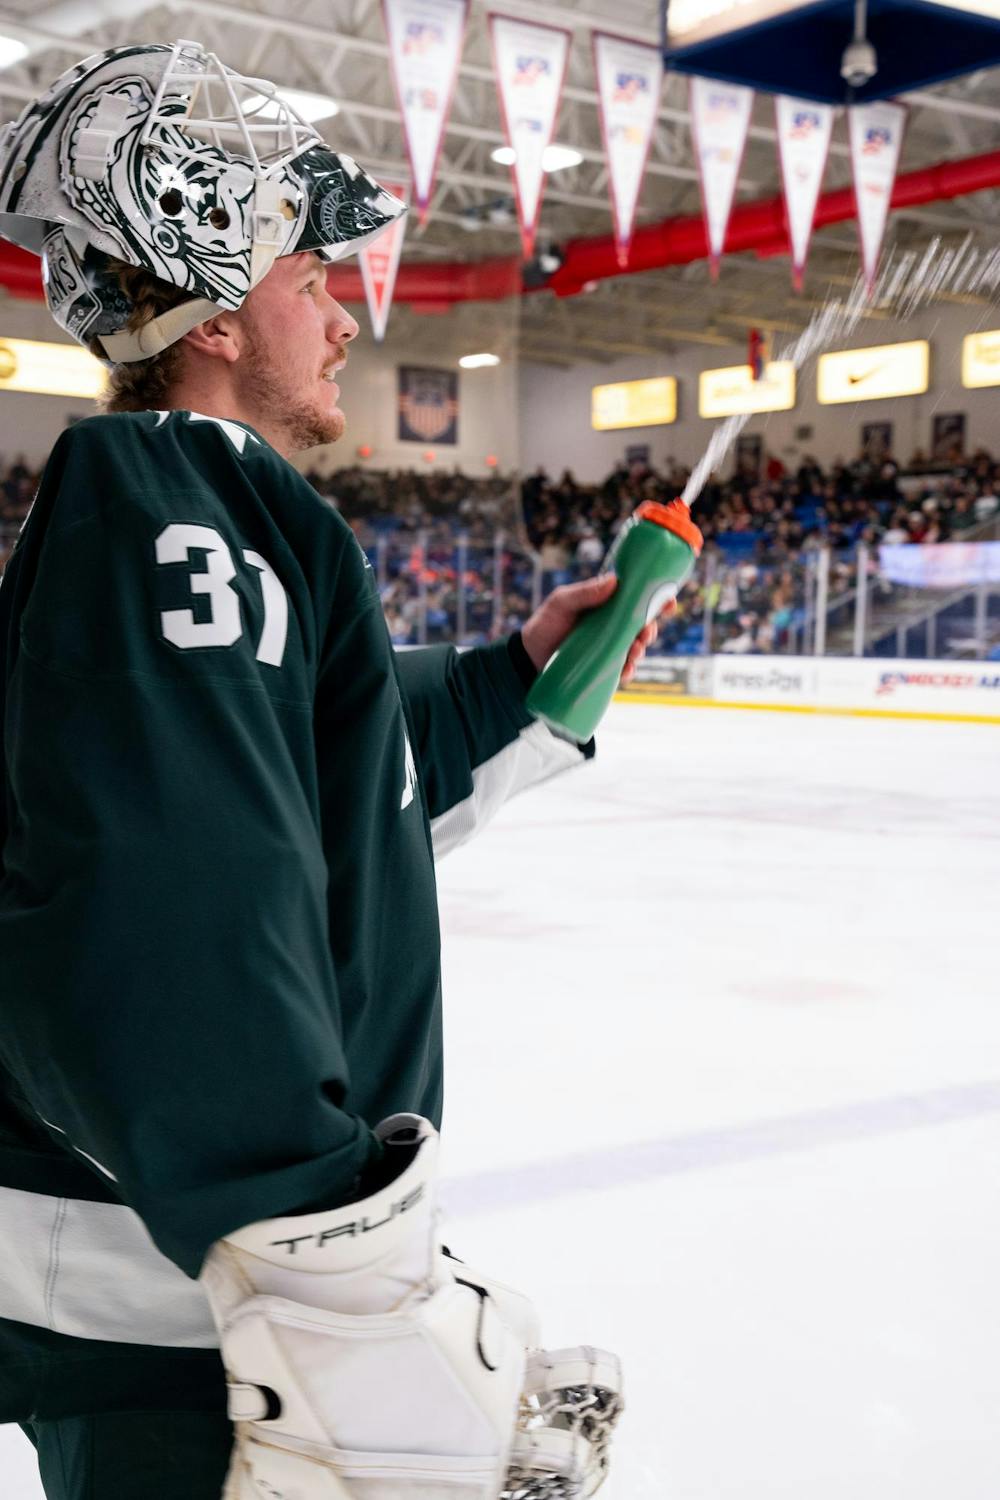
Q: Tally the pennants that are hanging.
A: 7